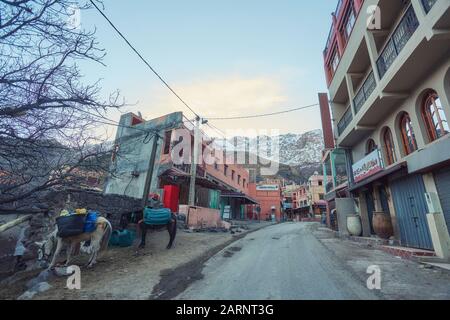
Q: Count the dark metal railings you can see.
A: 4